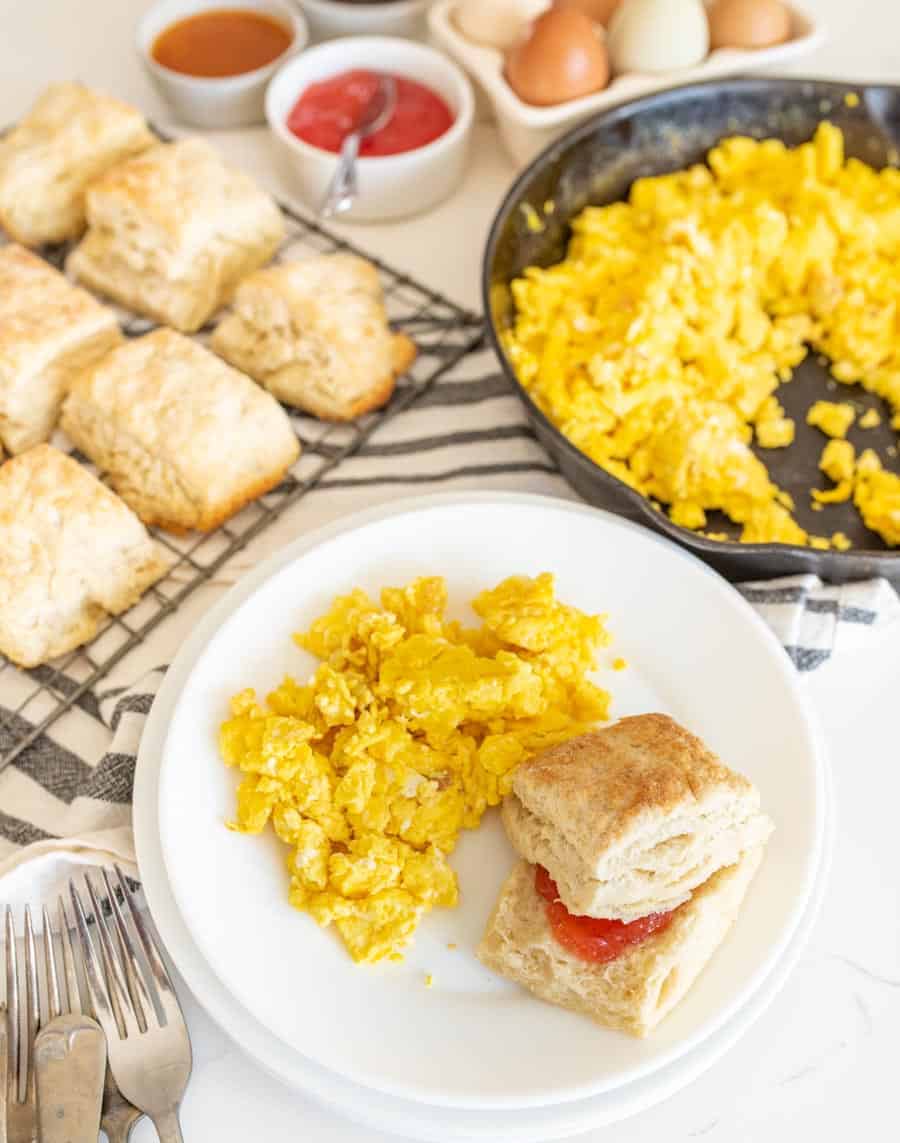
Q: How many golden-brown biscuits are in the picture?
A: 7